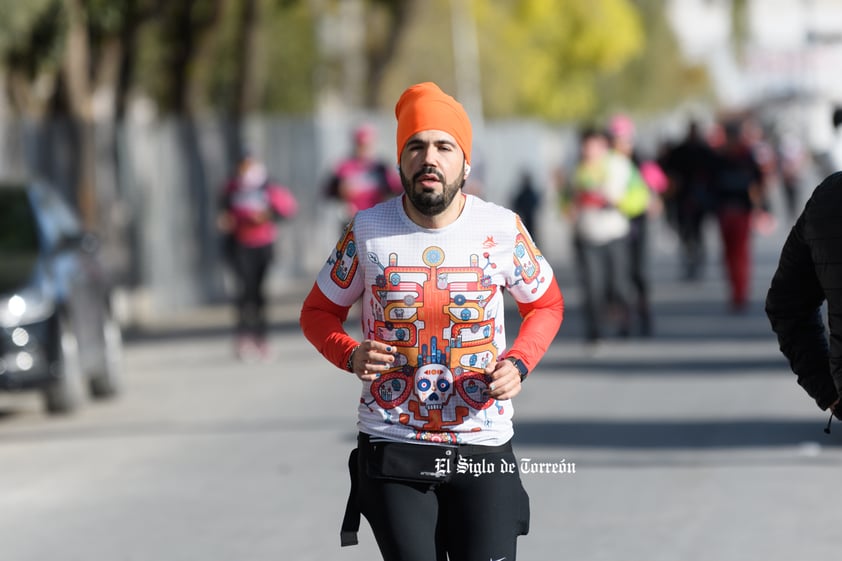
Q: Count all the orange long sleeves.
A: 2